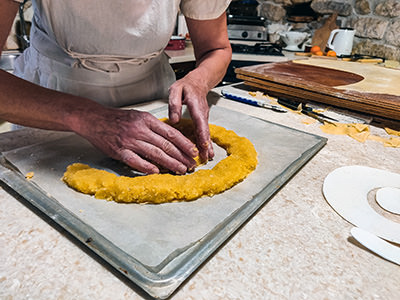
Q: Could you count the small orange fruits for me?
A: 3